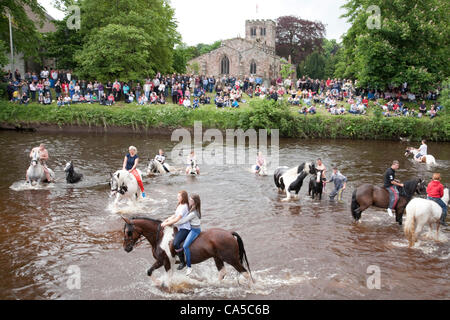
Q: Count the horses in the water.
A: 12